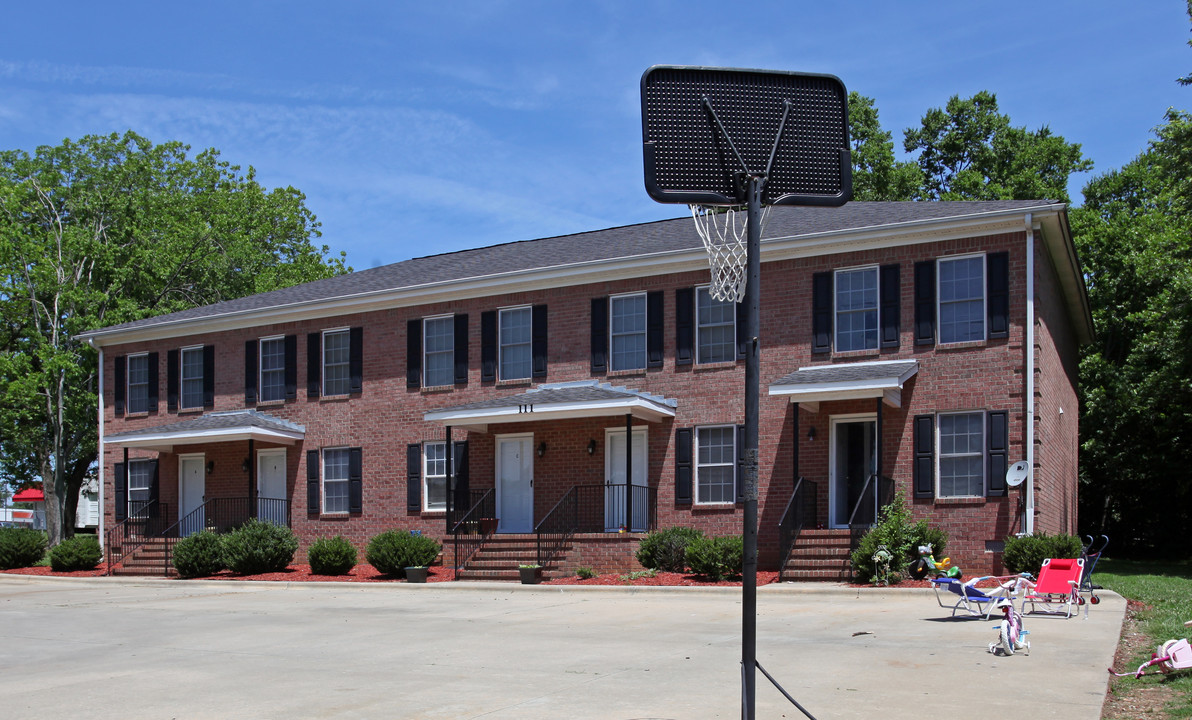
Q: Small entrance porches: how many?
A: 3